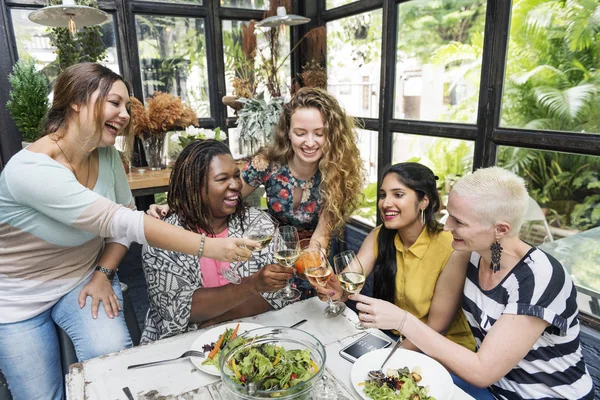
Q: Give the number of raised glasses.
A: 5